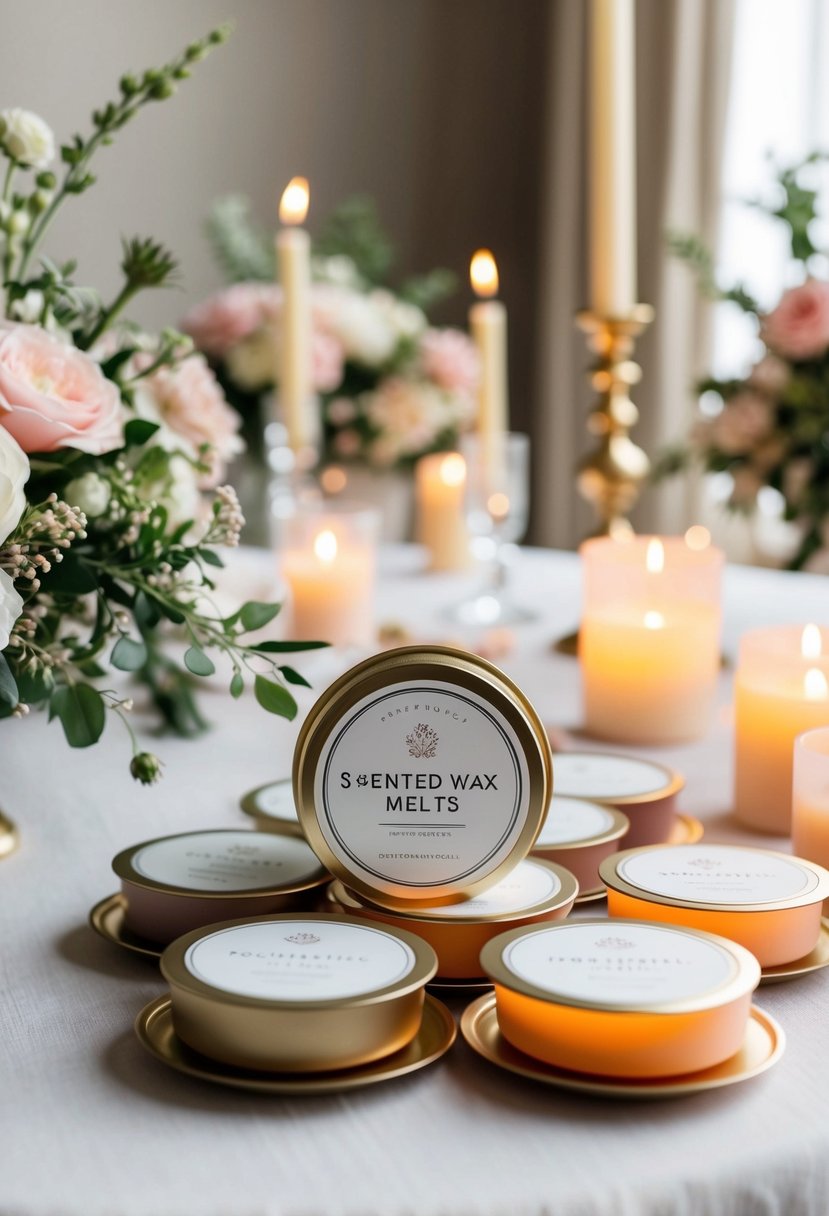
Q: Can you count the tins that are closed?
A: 9